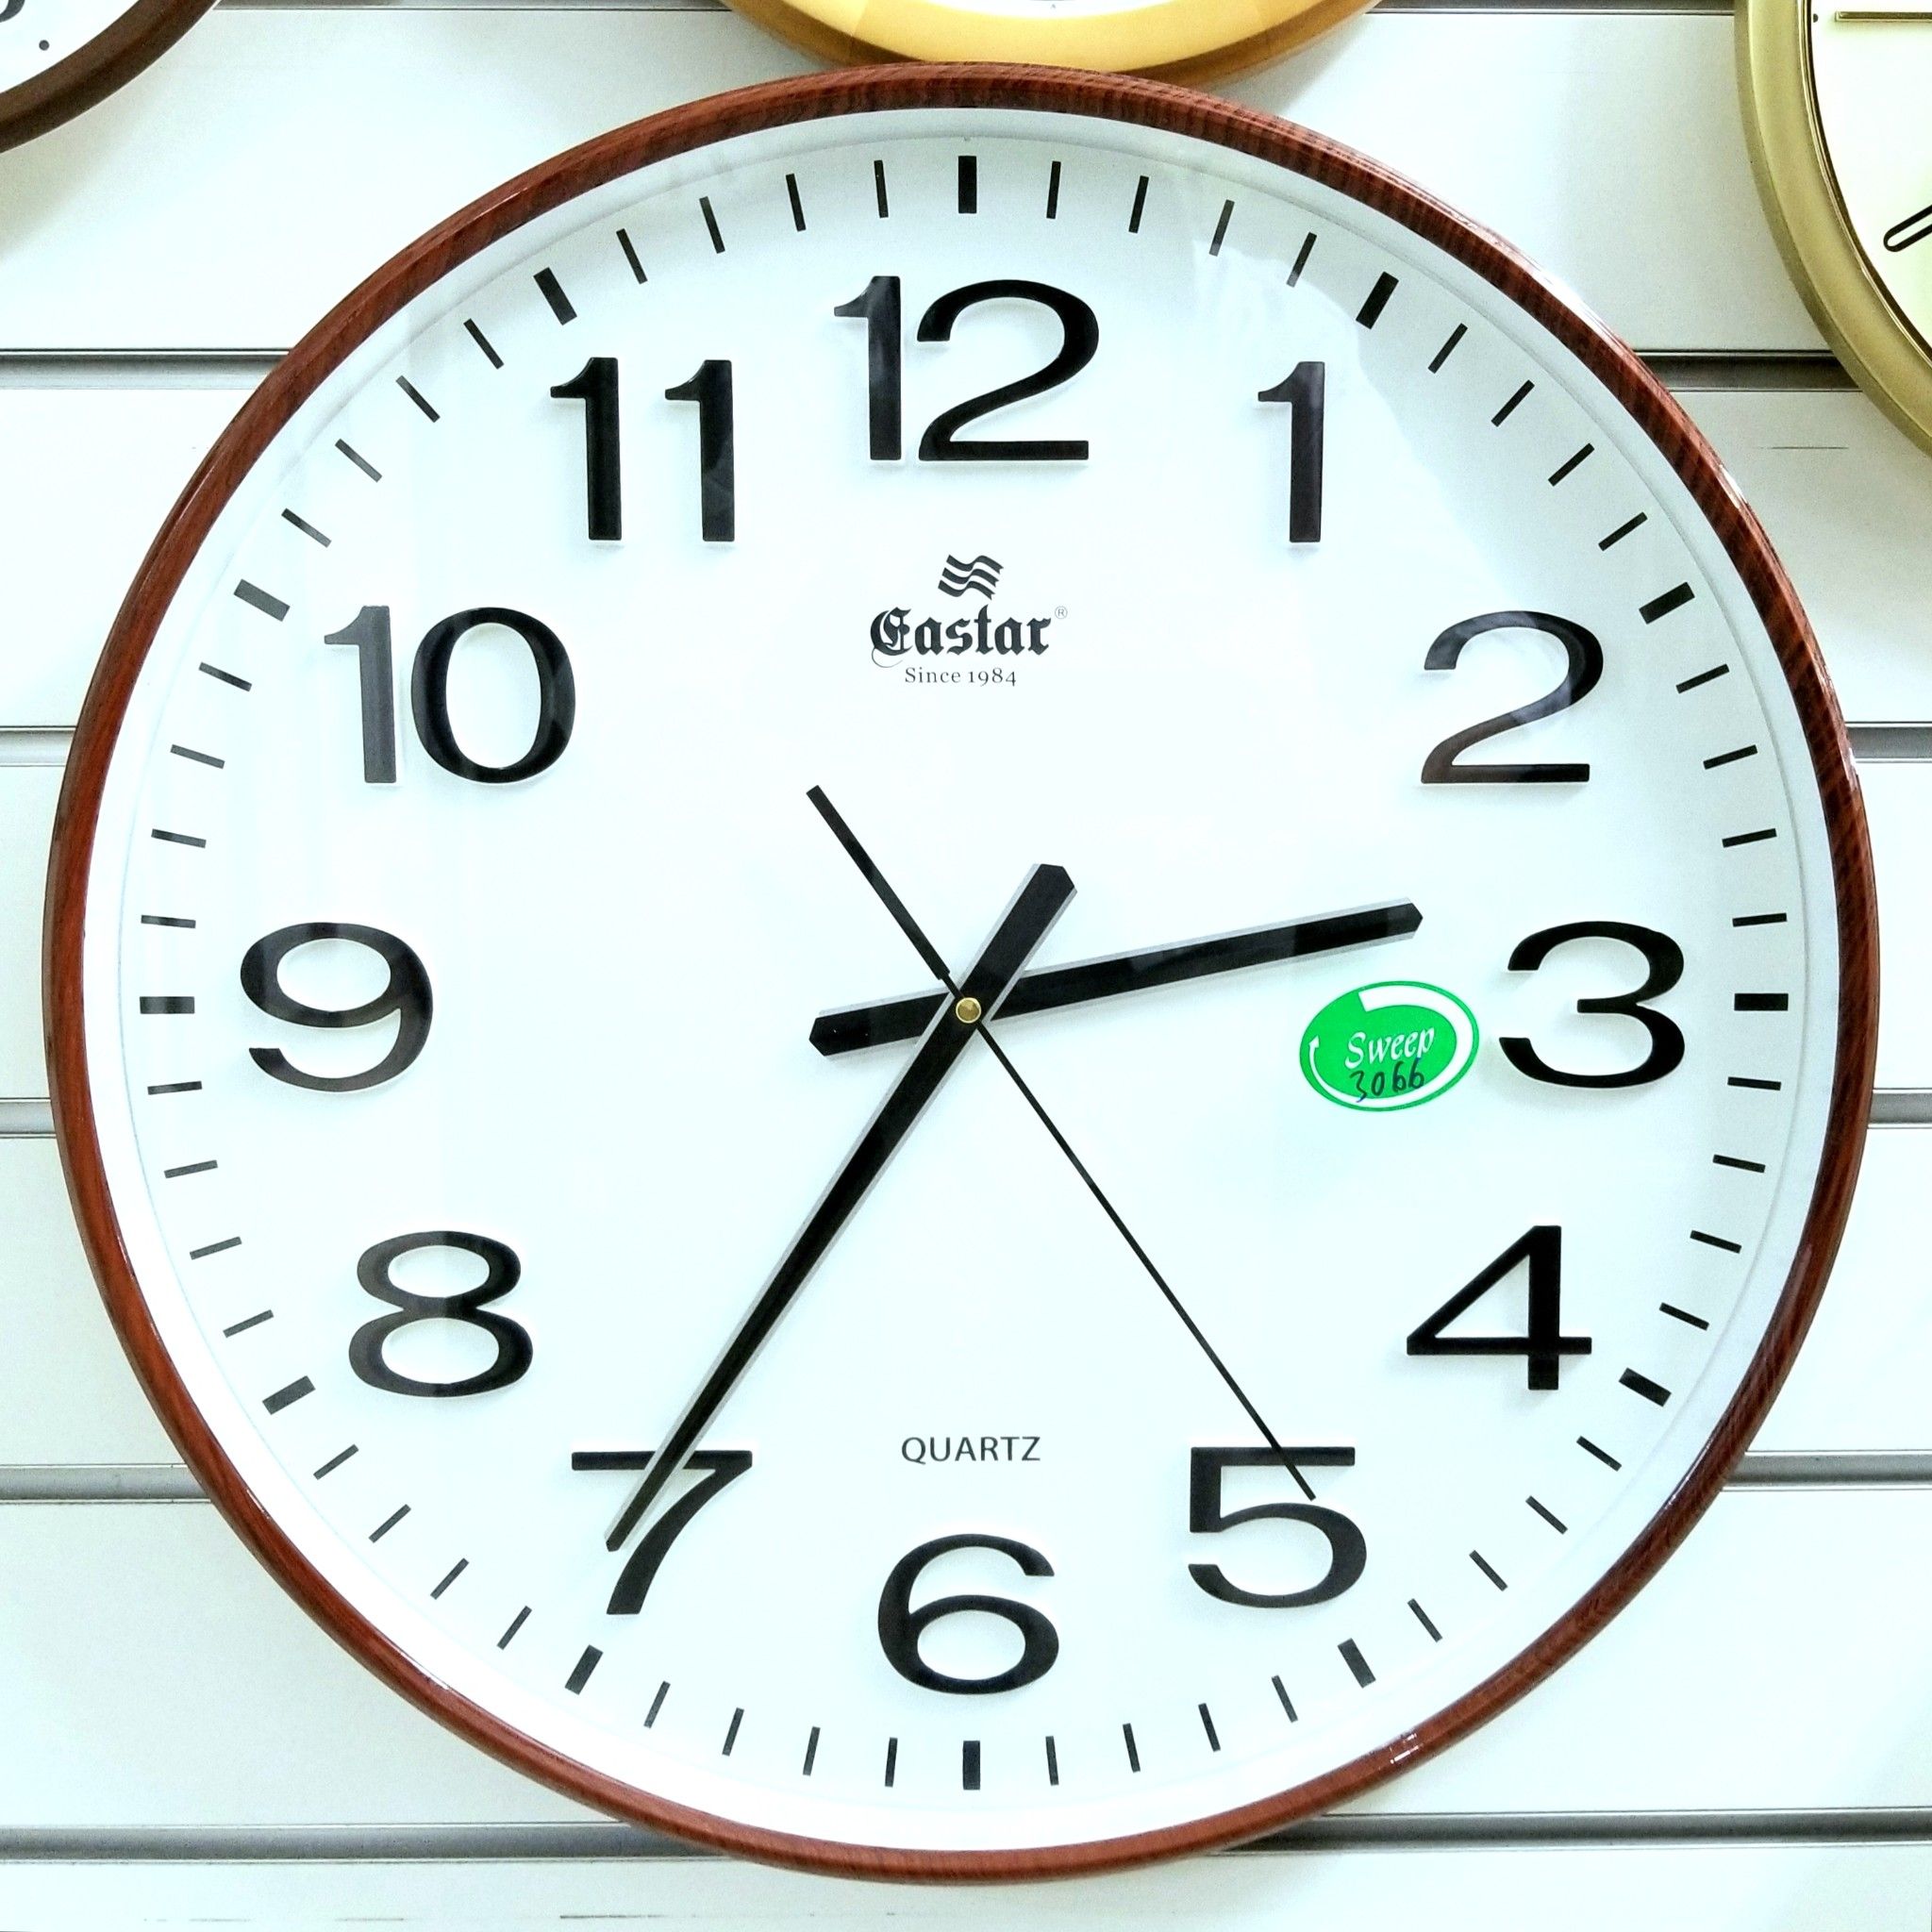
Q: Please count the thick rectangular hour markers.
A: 12